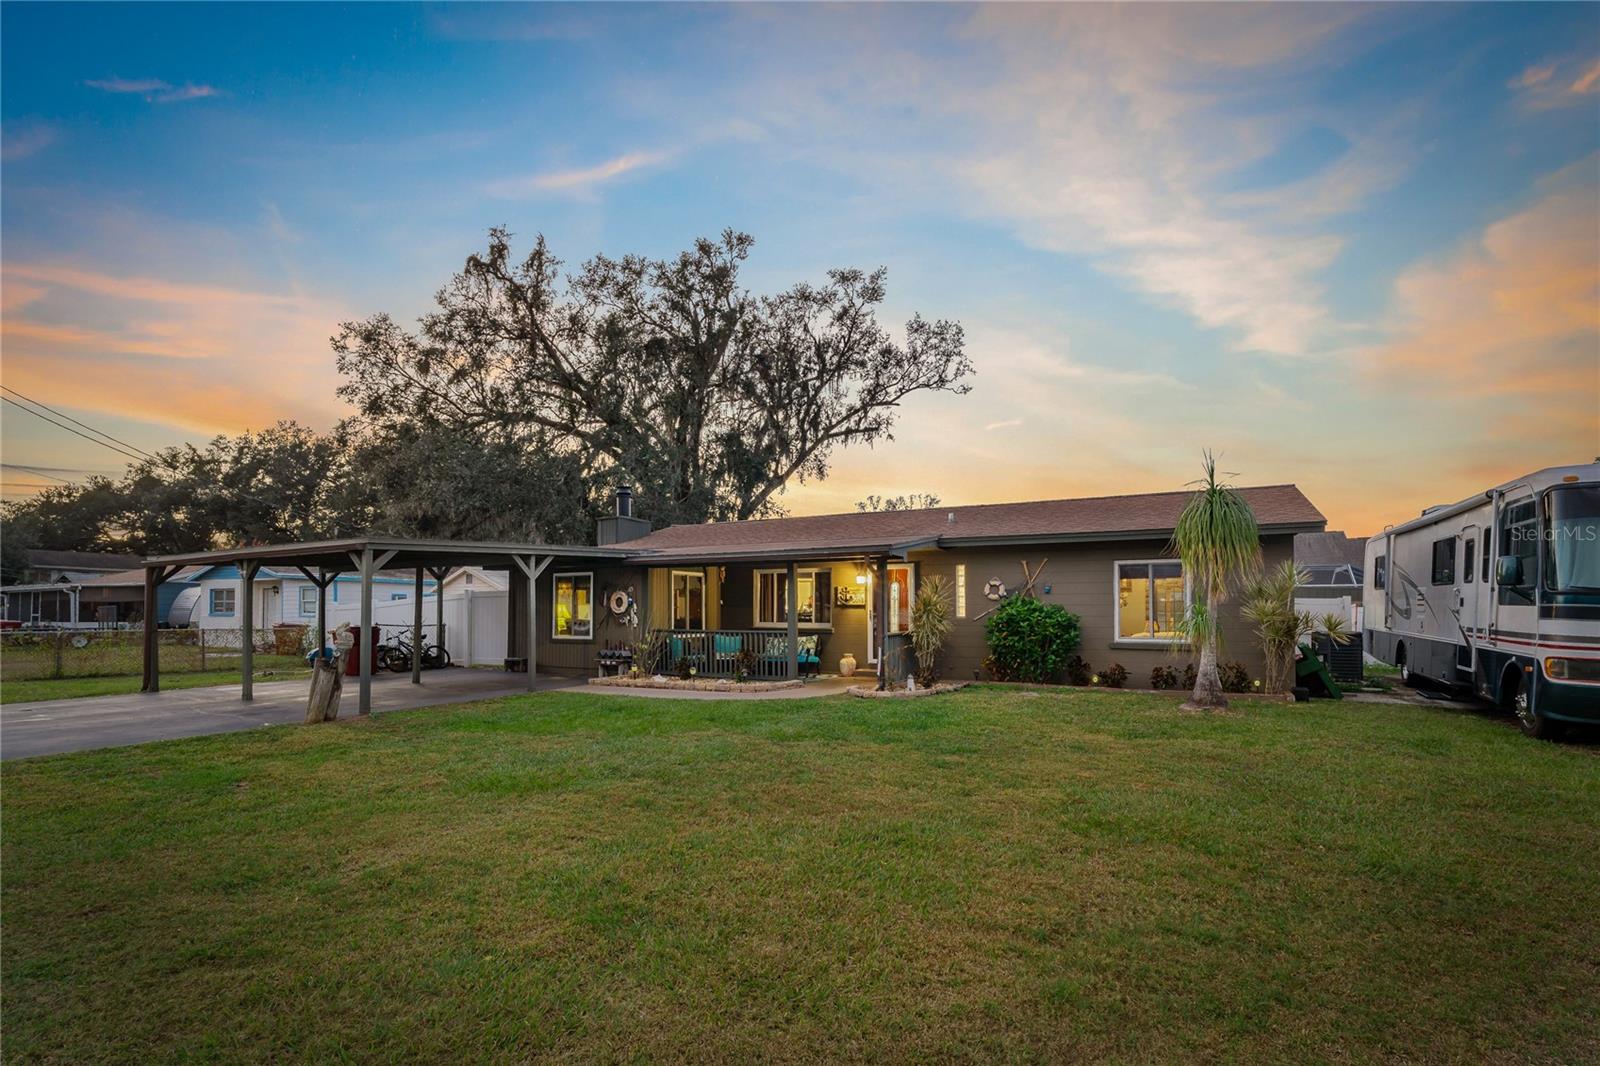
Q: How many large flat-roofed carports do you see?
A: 1